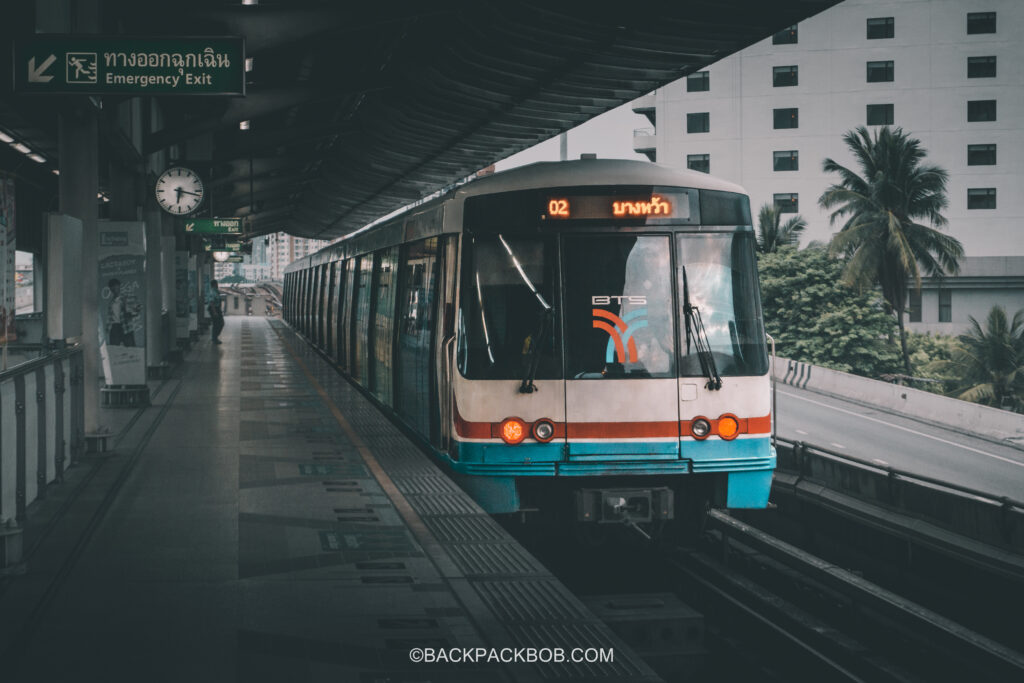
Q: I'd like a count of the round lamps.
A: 4